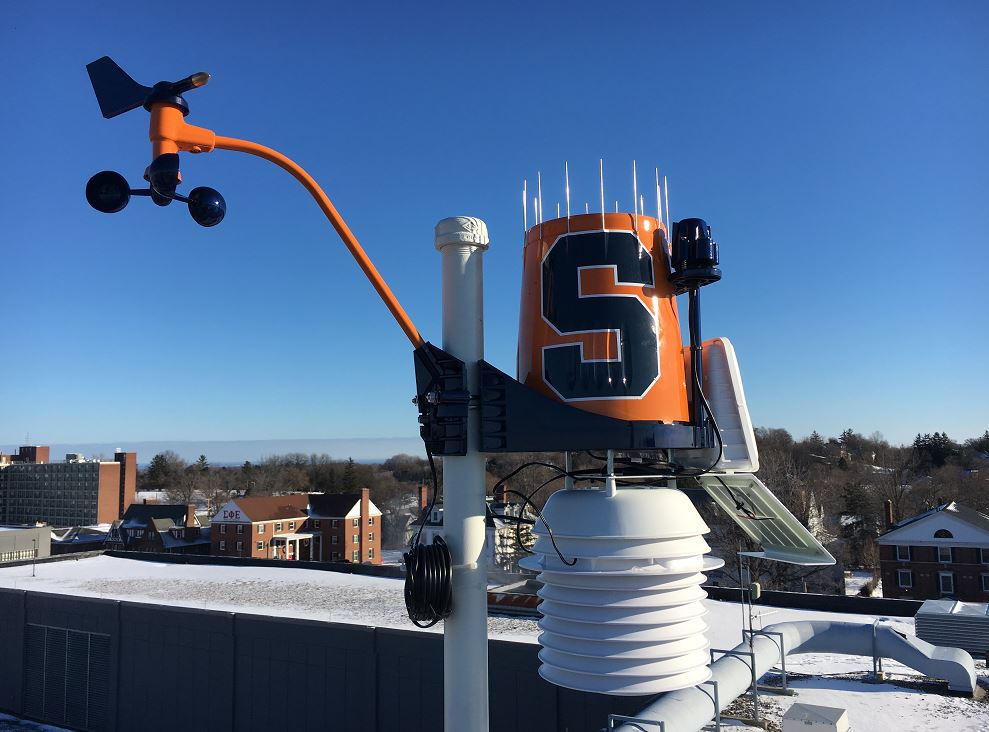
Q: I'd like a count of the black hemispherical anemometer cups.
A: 3